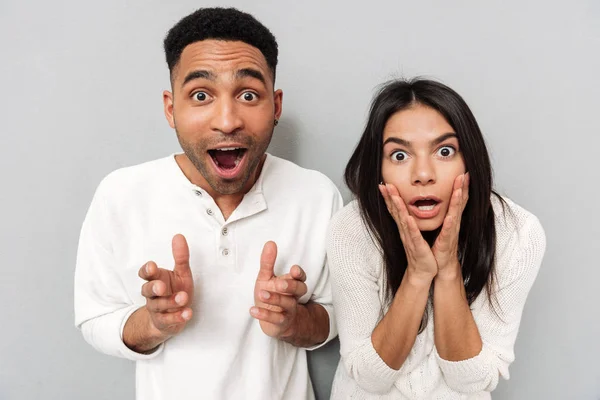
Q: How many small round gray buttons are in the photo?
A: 4